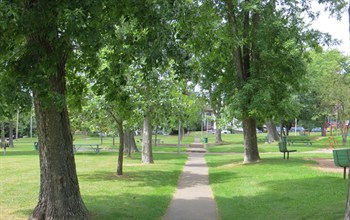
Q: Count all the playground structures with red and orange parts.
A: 1